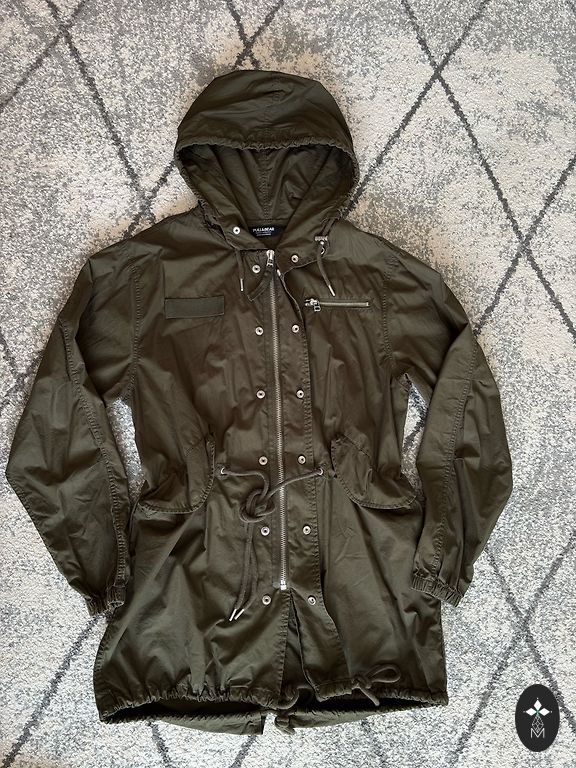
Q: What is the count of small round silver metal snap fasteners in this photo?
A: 13